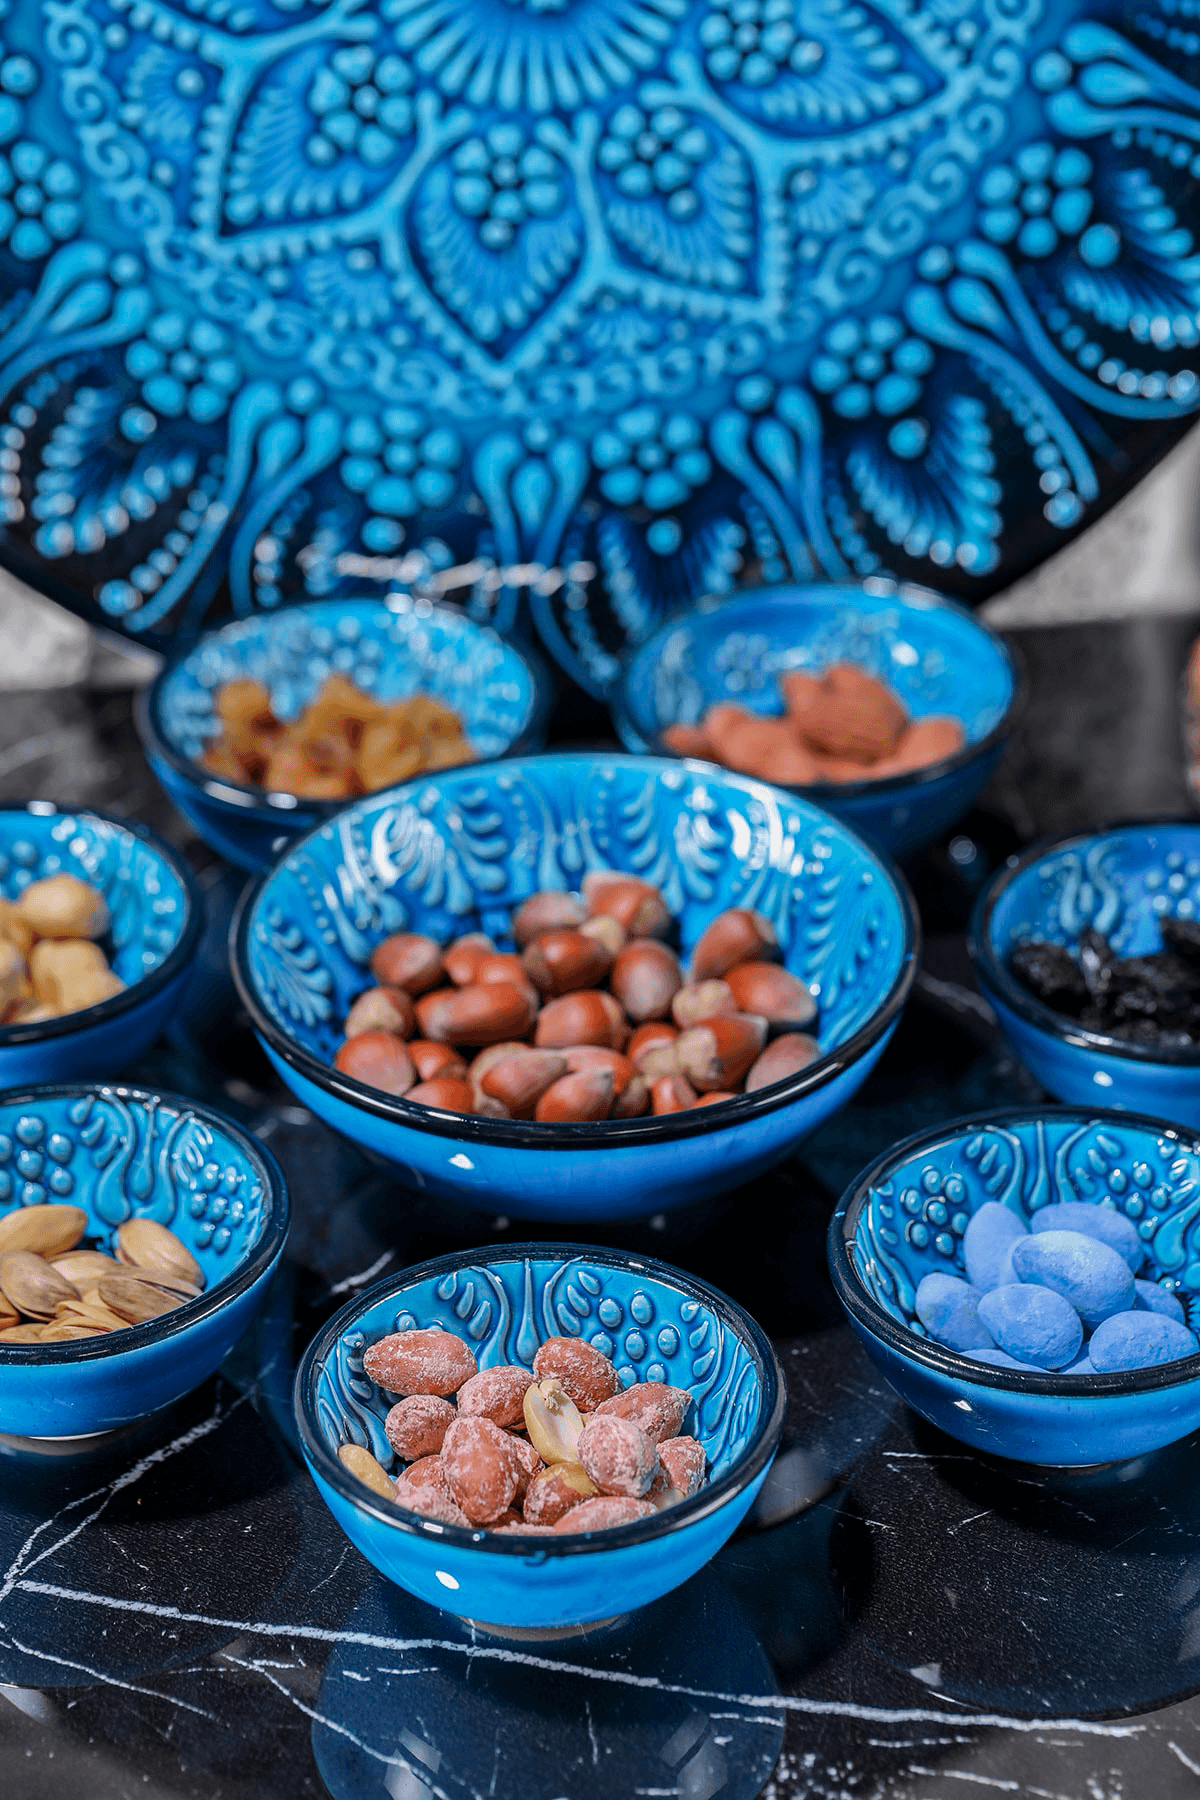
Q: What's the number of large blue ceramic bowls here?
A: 1